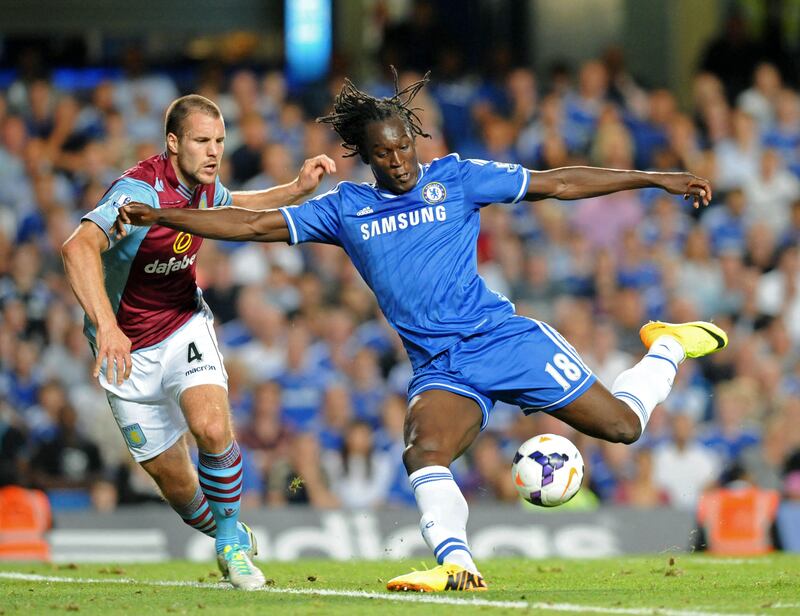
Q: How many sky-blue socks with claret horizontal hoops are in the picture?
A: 2